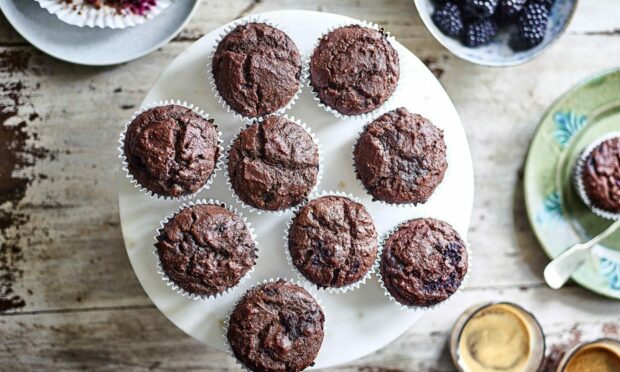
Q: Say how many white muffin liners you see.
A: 11